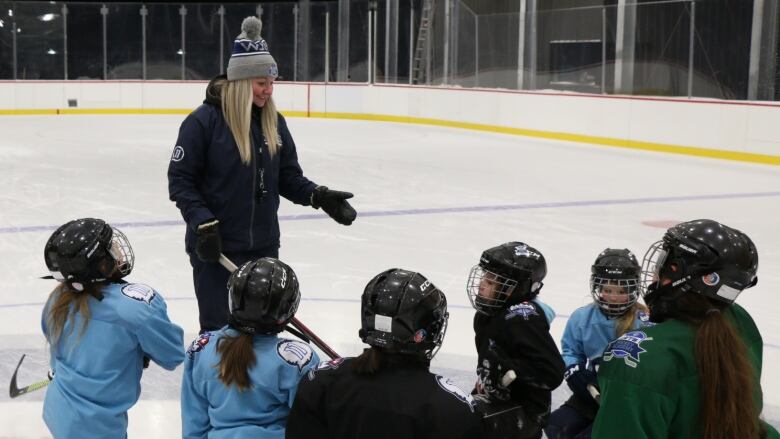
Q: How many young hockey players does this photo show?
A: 6